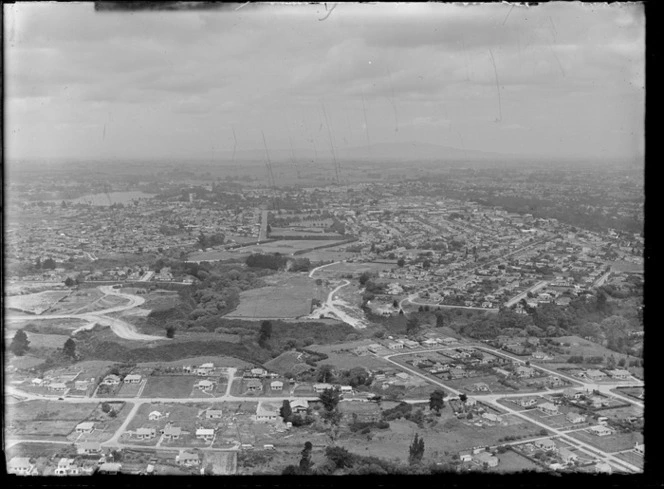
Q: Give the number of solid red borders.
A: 0